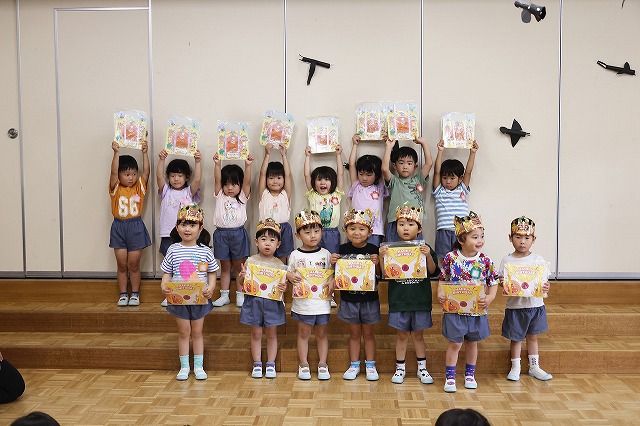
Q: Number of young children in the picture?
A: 15